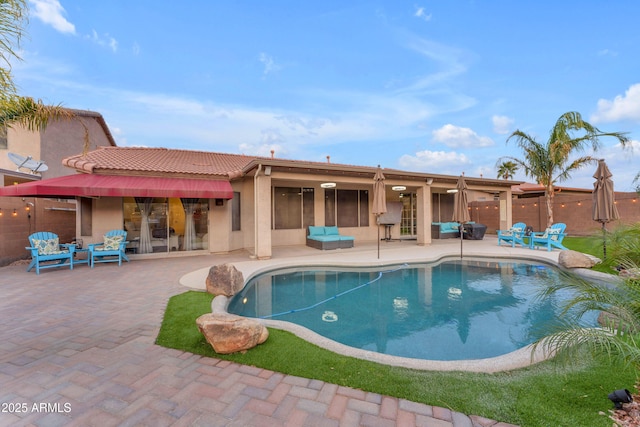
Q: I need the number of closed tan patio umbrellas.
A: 3